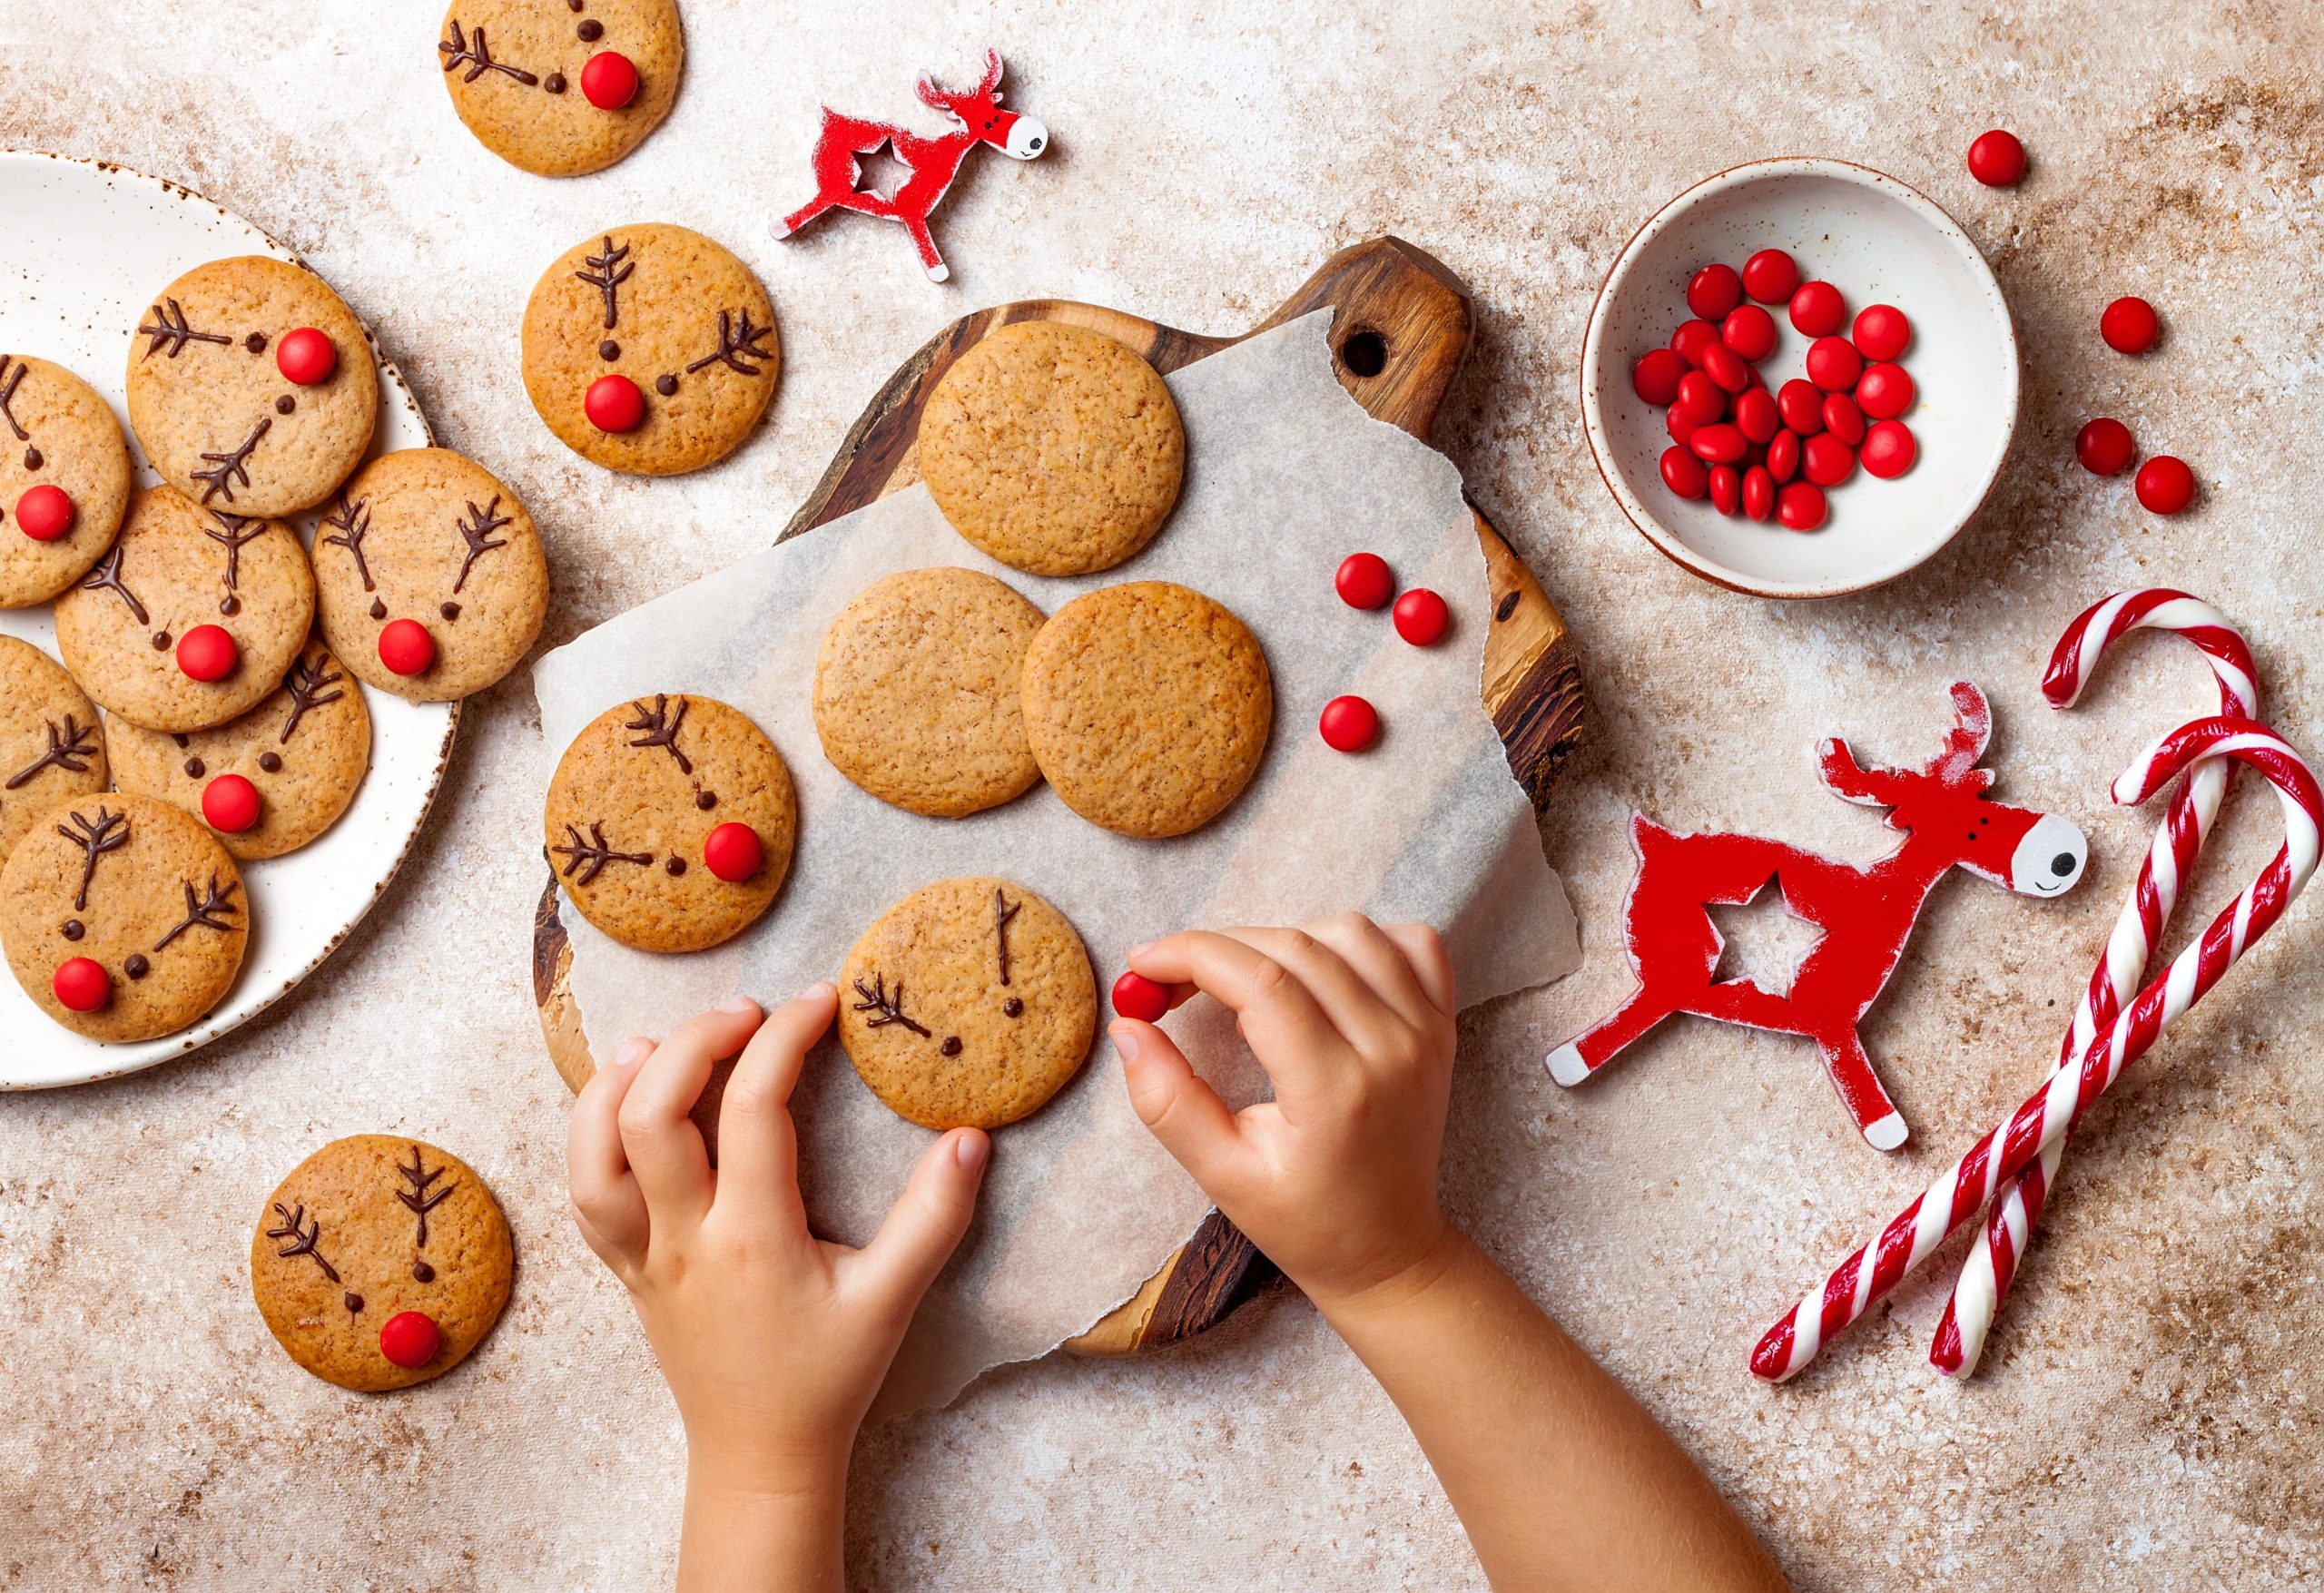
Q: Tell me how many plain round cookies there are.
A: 3